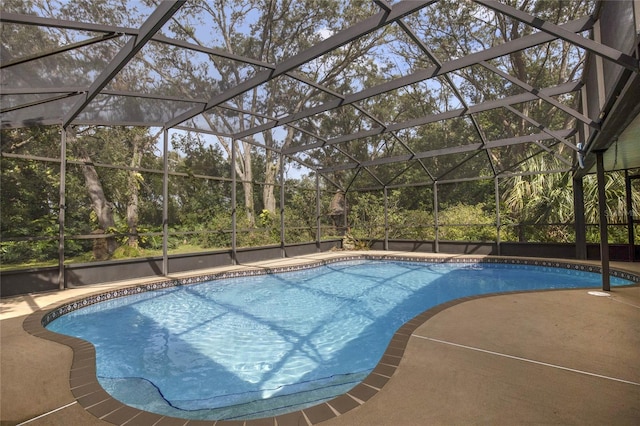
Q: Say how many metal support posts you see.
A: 12